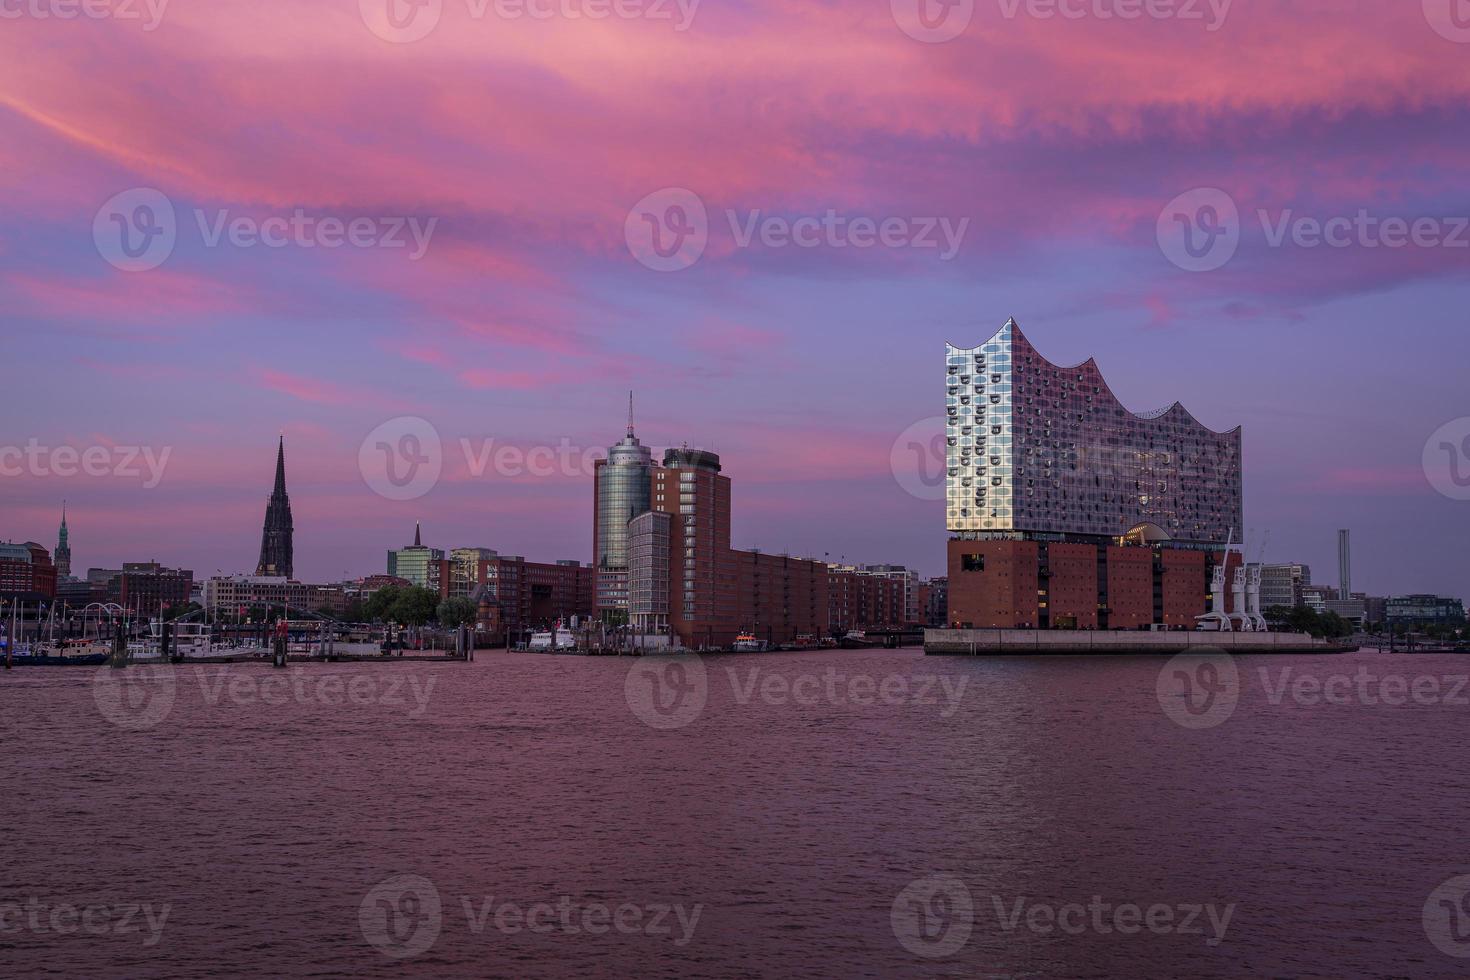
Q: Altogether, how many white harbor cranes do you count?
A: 3